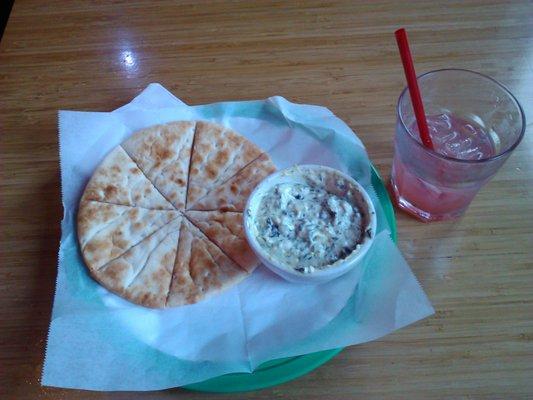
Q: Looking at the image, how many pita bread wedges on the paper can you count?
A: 8